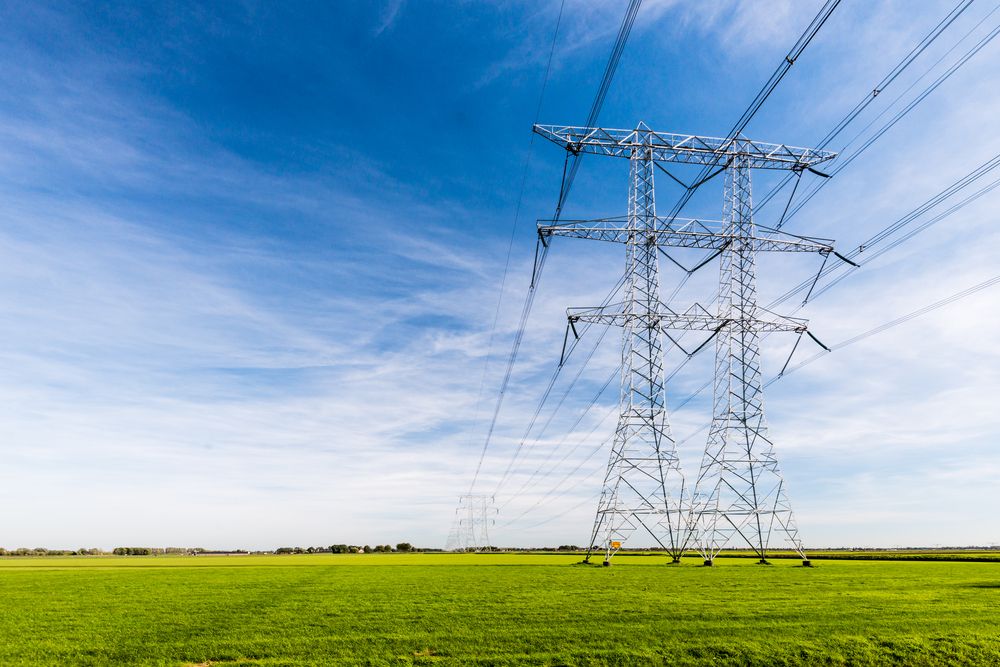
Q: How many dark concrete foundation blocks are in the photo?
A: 6